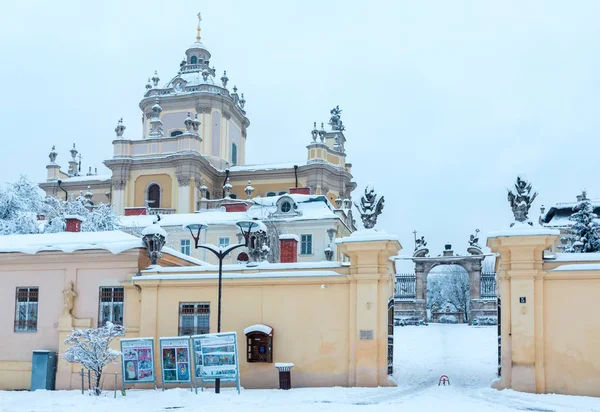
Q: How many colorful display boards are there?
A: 3